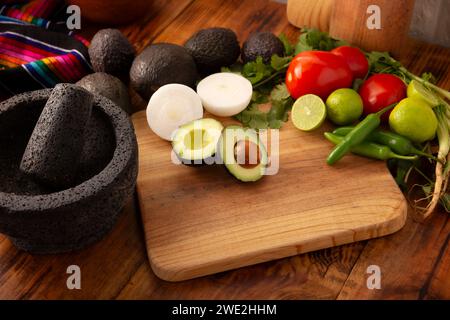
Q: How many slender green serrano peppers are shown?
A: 3